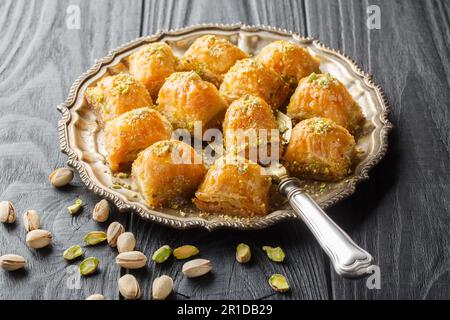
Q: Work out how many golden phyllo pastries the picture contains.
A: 12